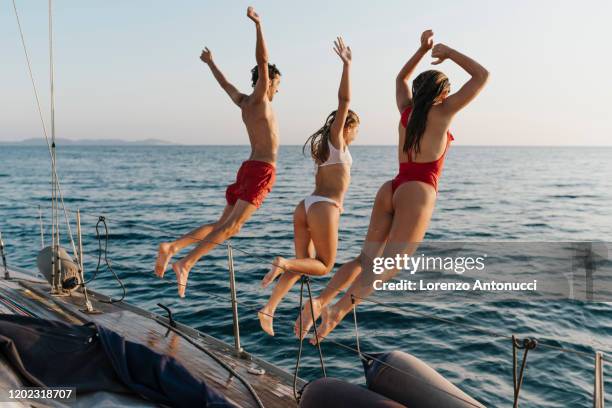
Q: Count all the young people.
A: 3